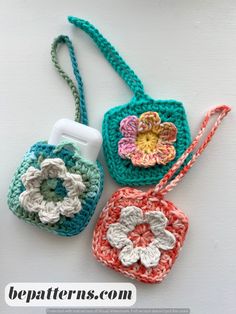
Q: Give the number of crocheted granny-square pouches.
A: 3